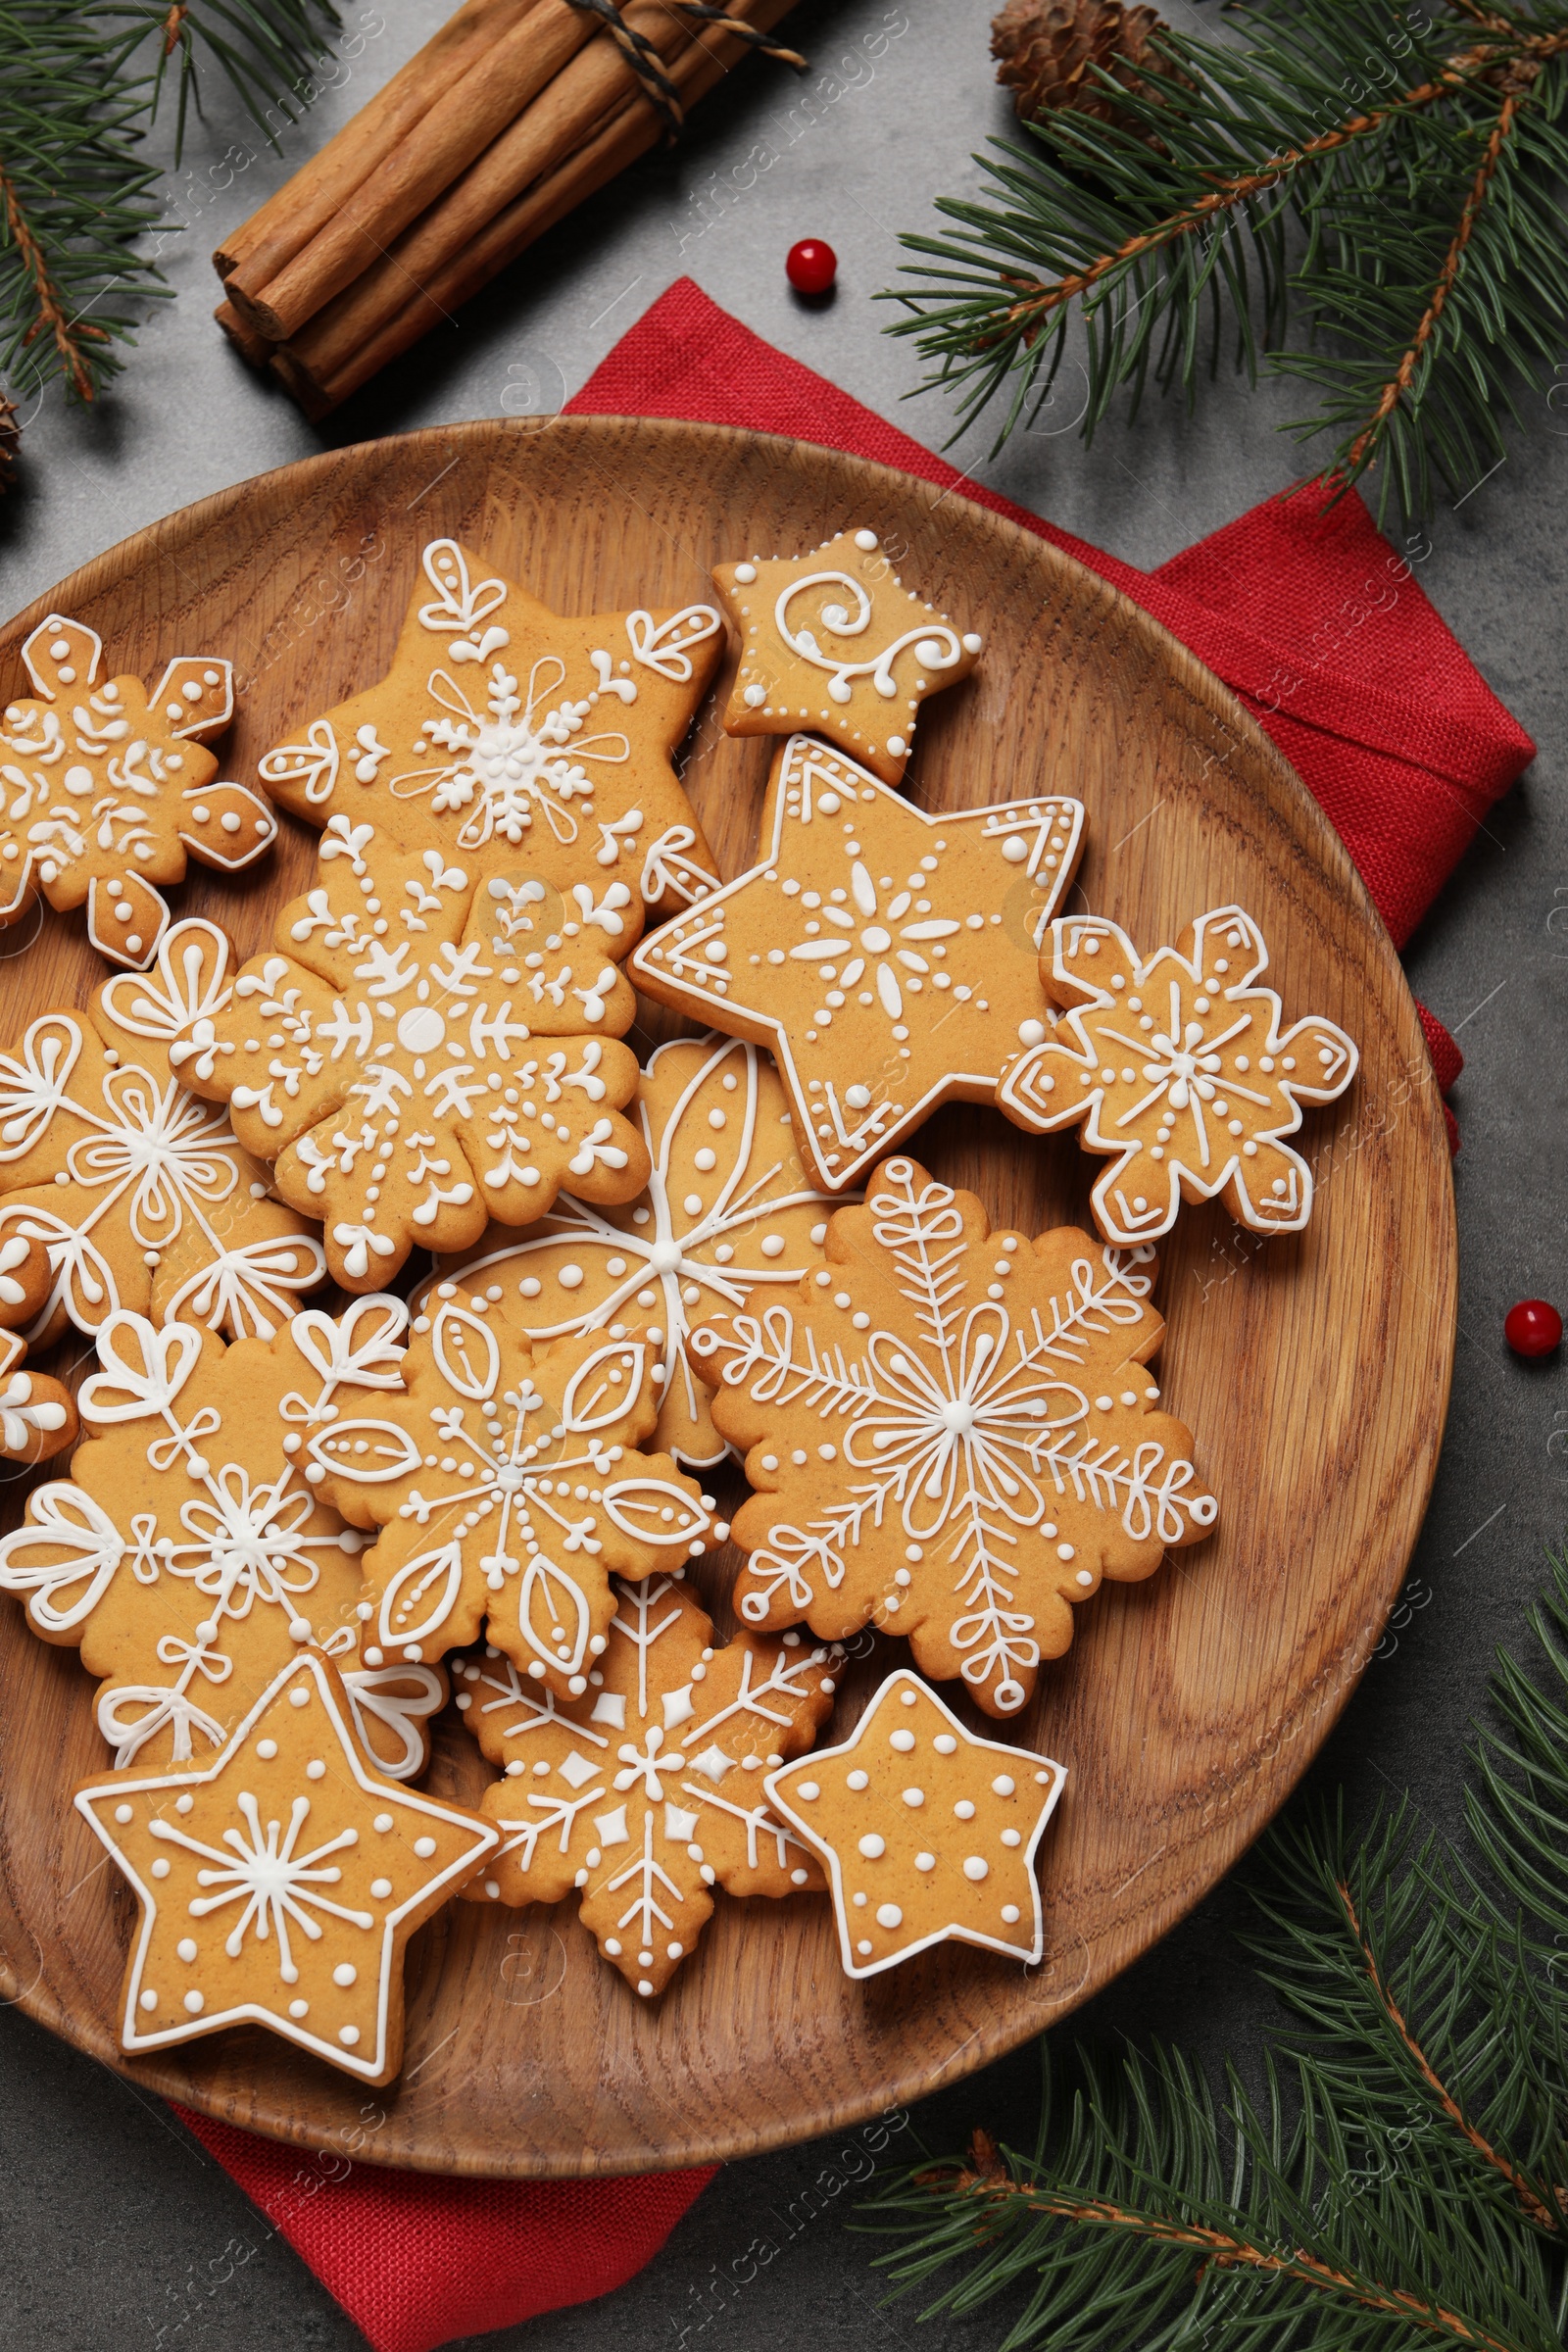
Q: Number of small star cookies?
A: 2